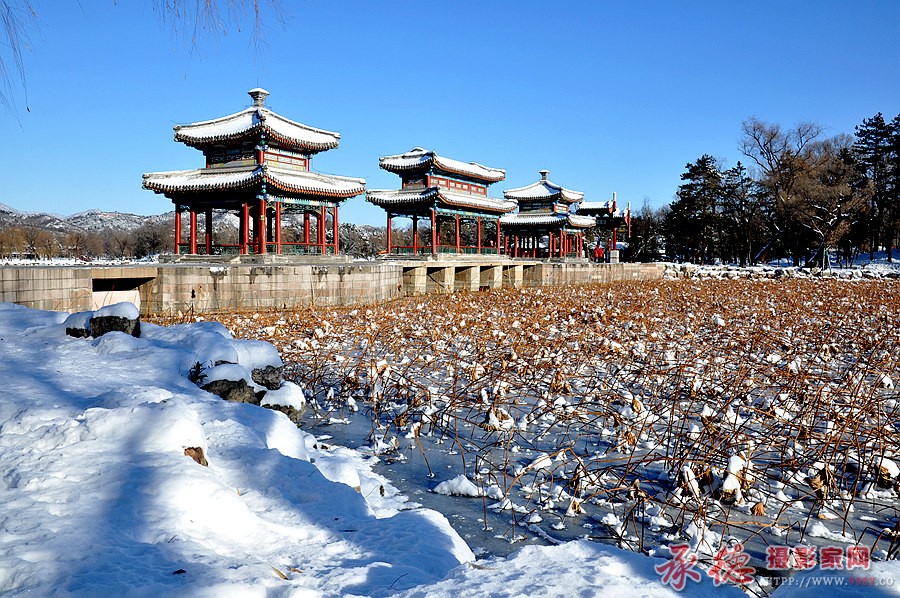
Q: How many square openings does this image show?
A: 7